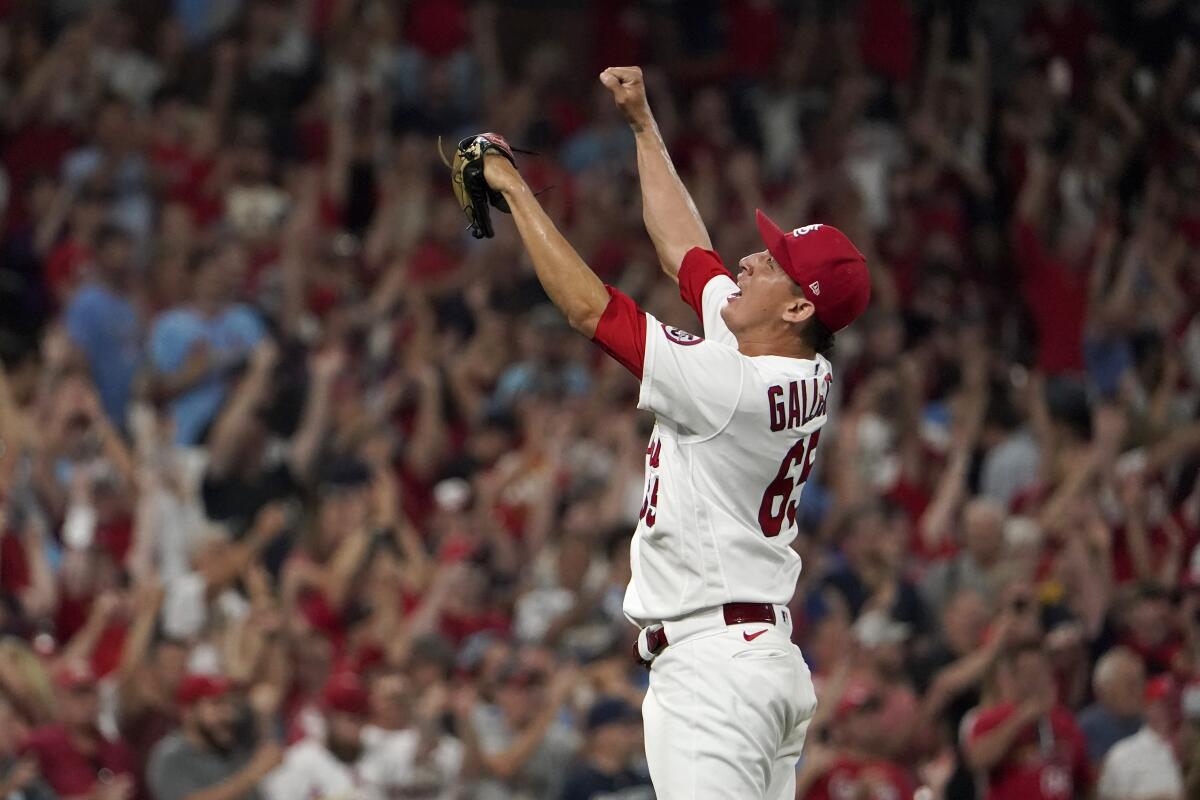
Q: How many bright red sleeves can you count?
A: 2